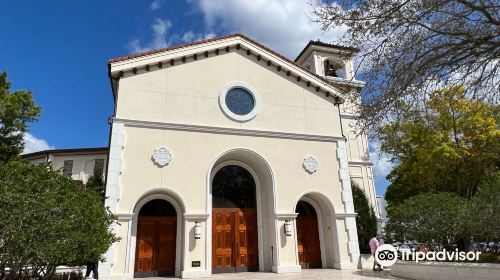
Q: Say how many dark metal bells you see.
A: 1